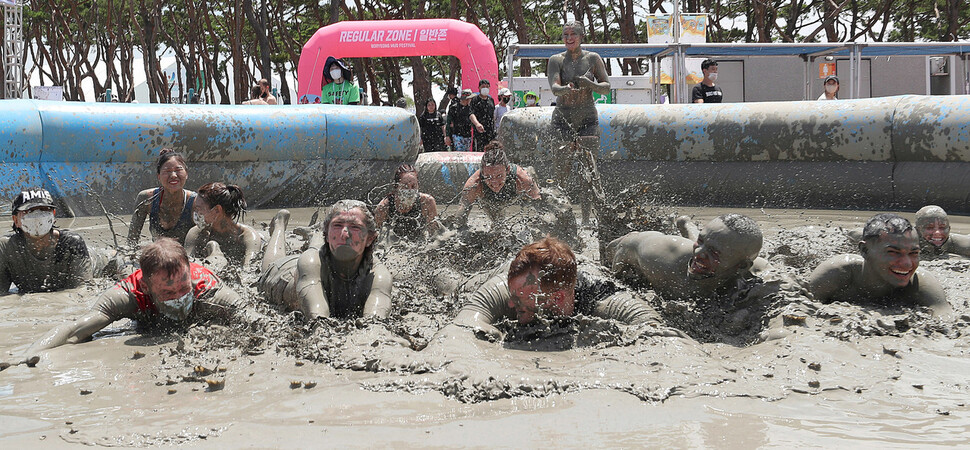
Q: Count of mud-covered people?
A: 12